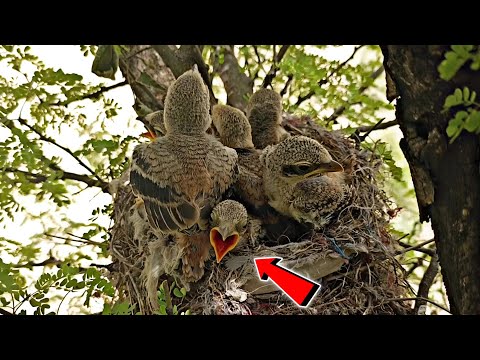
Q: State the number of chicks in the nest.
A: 6